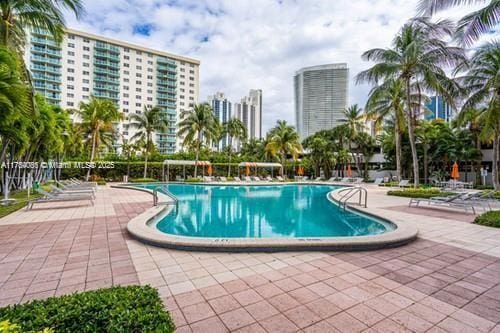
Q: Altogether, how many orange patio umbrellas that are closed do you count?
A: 5